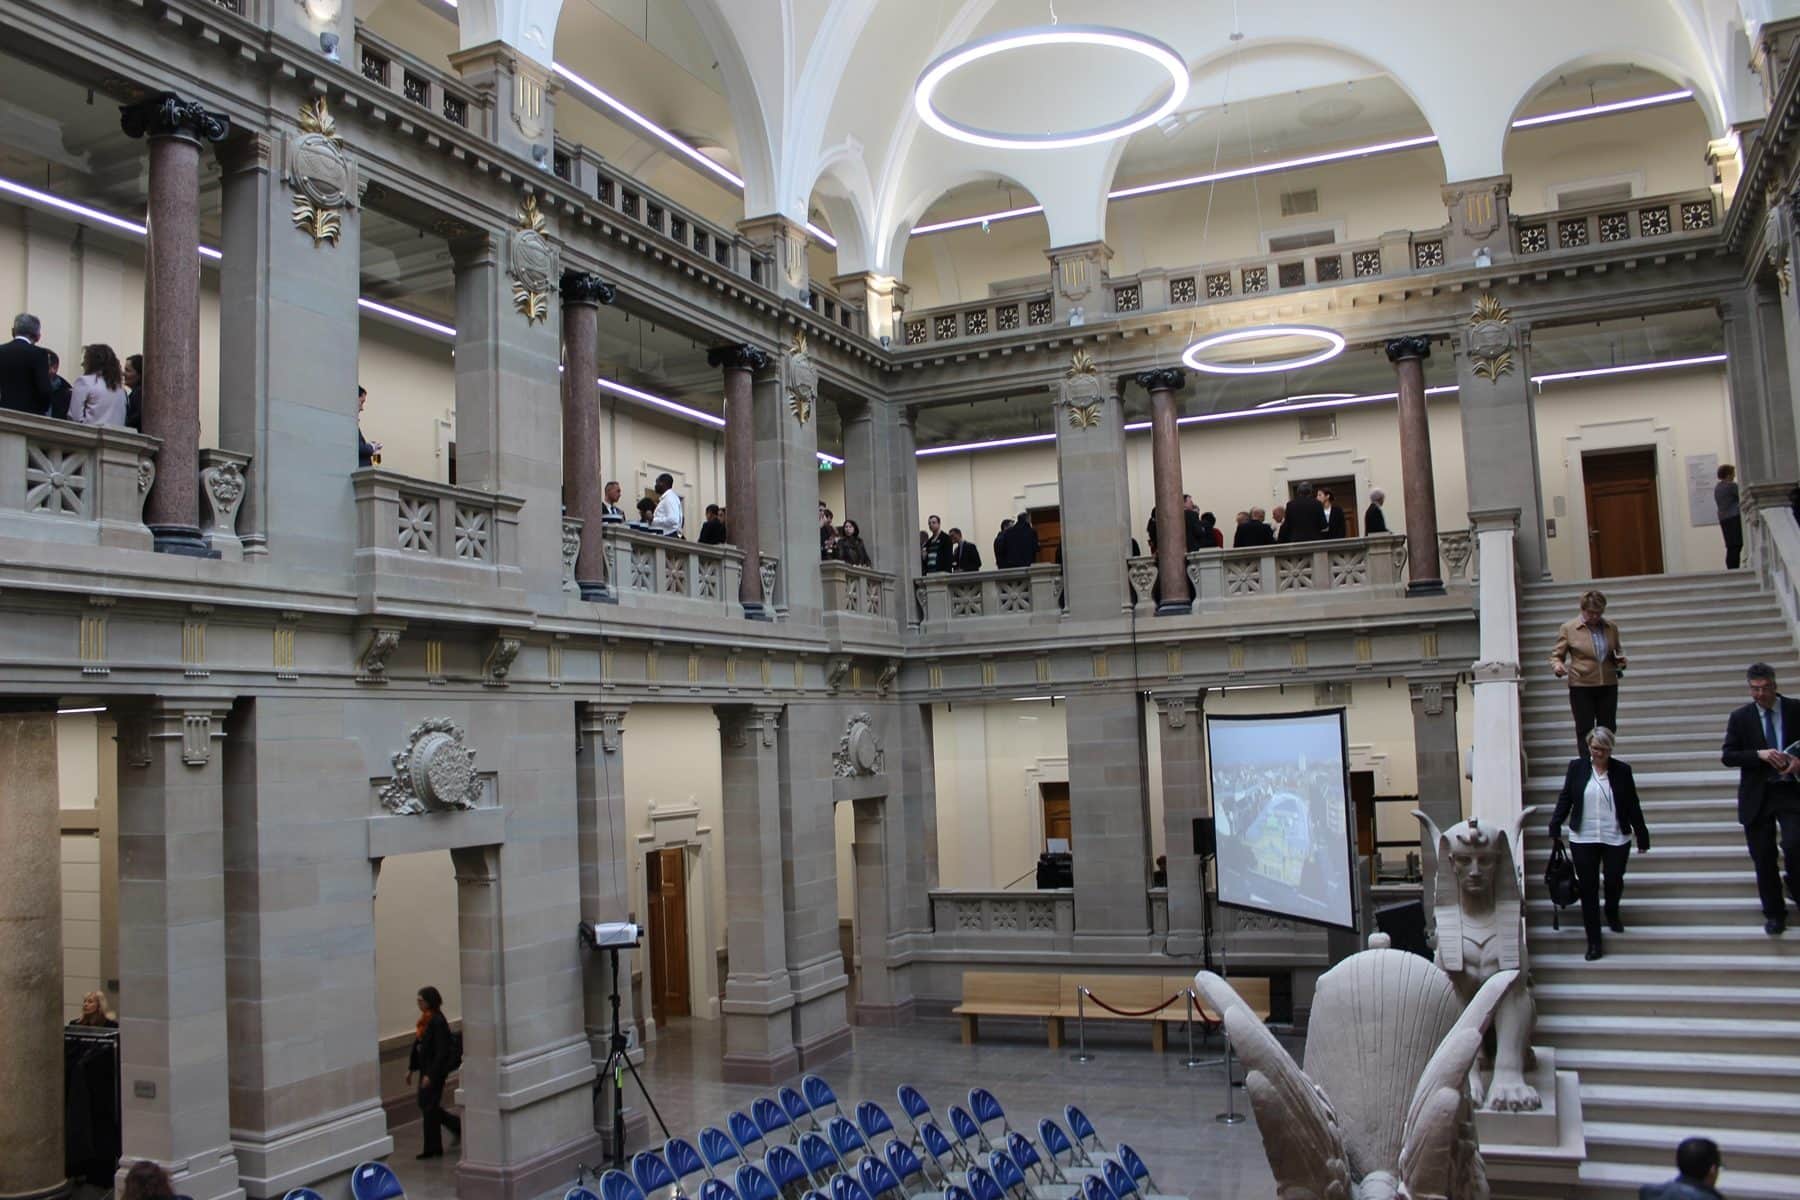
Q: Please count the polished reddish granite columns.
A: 5